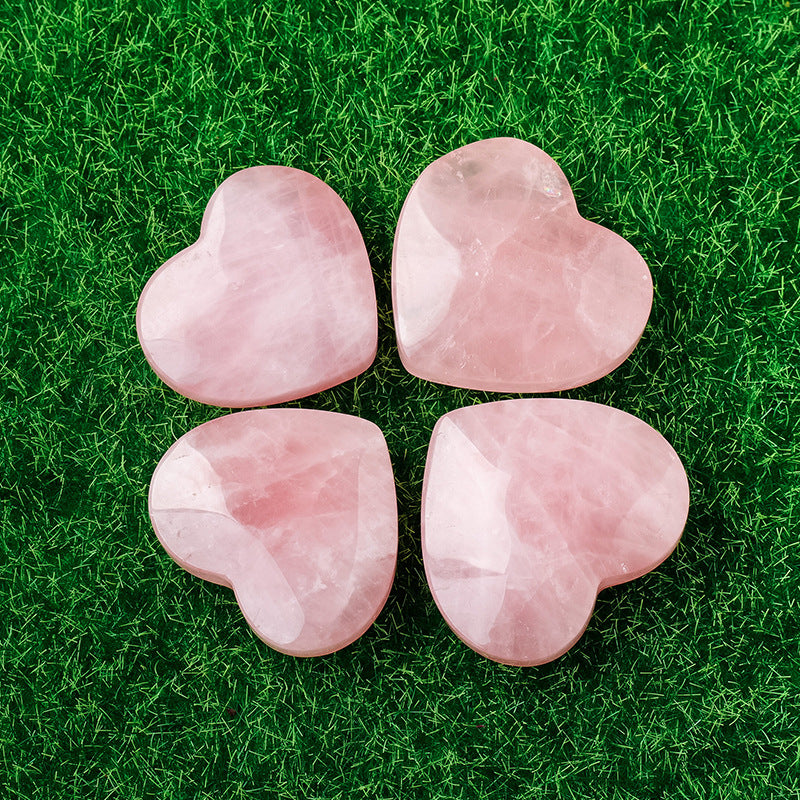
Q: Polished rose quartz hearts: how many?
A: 4